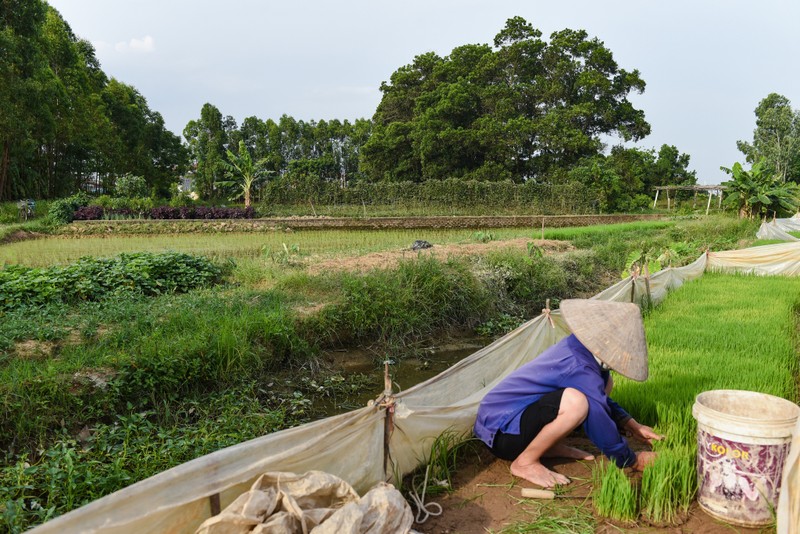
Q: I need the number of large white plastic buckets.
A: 1